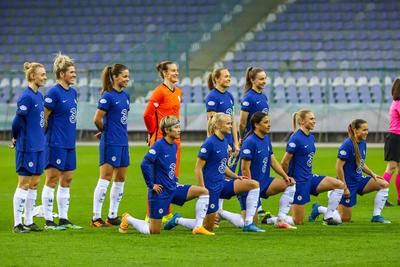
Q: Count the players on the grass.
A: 11